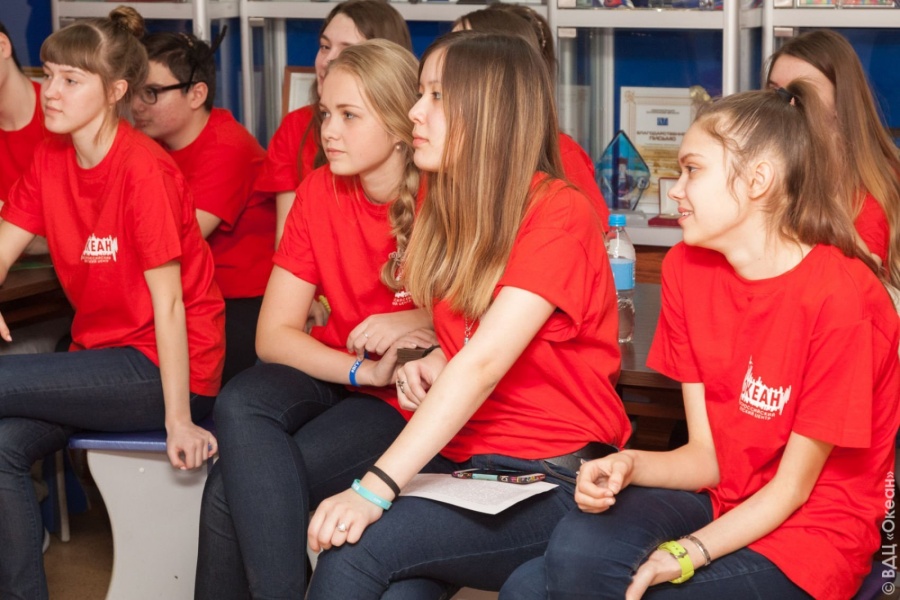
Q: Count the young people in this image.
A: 10